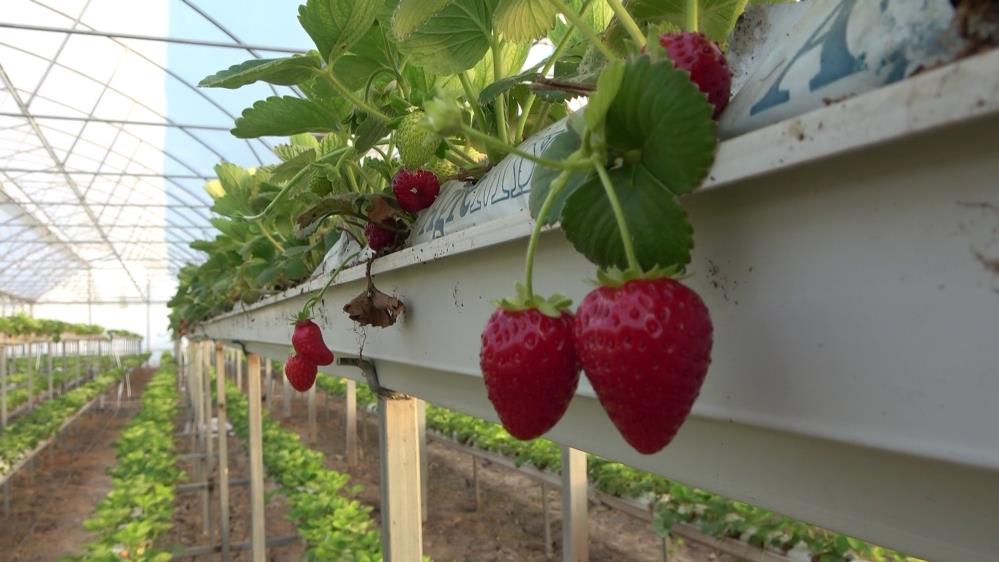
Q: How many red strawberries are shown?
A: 7